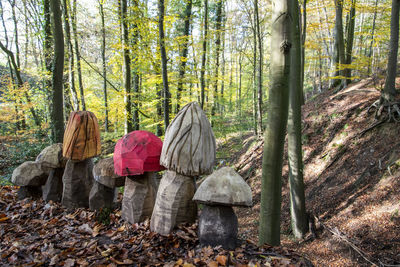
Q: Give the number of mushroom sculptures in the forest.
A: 7